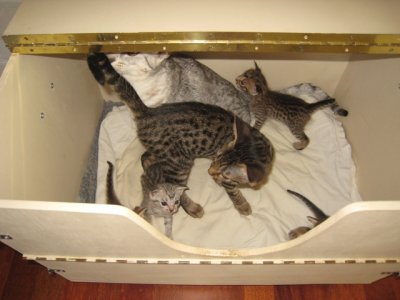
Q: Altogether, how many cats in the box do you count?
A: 6